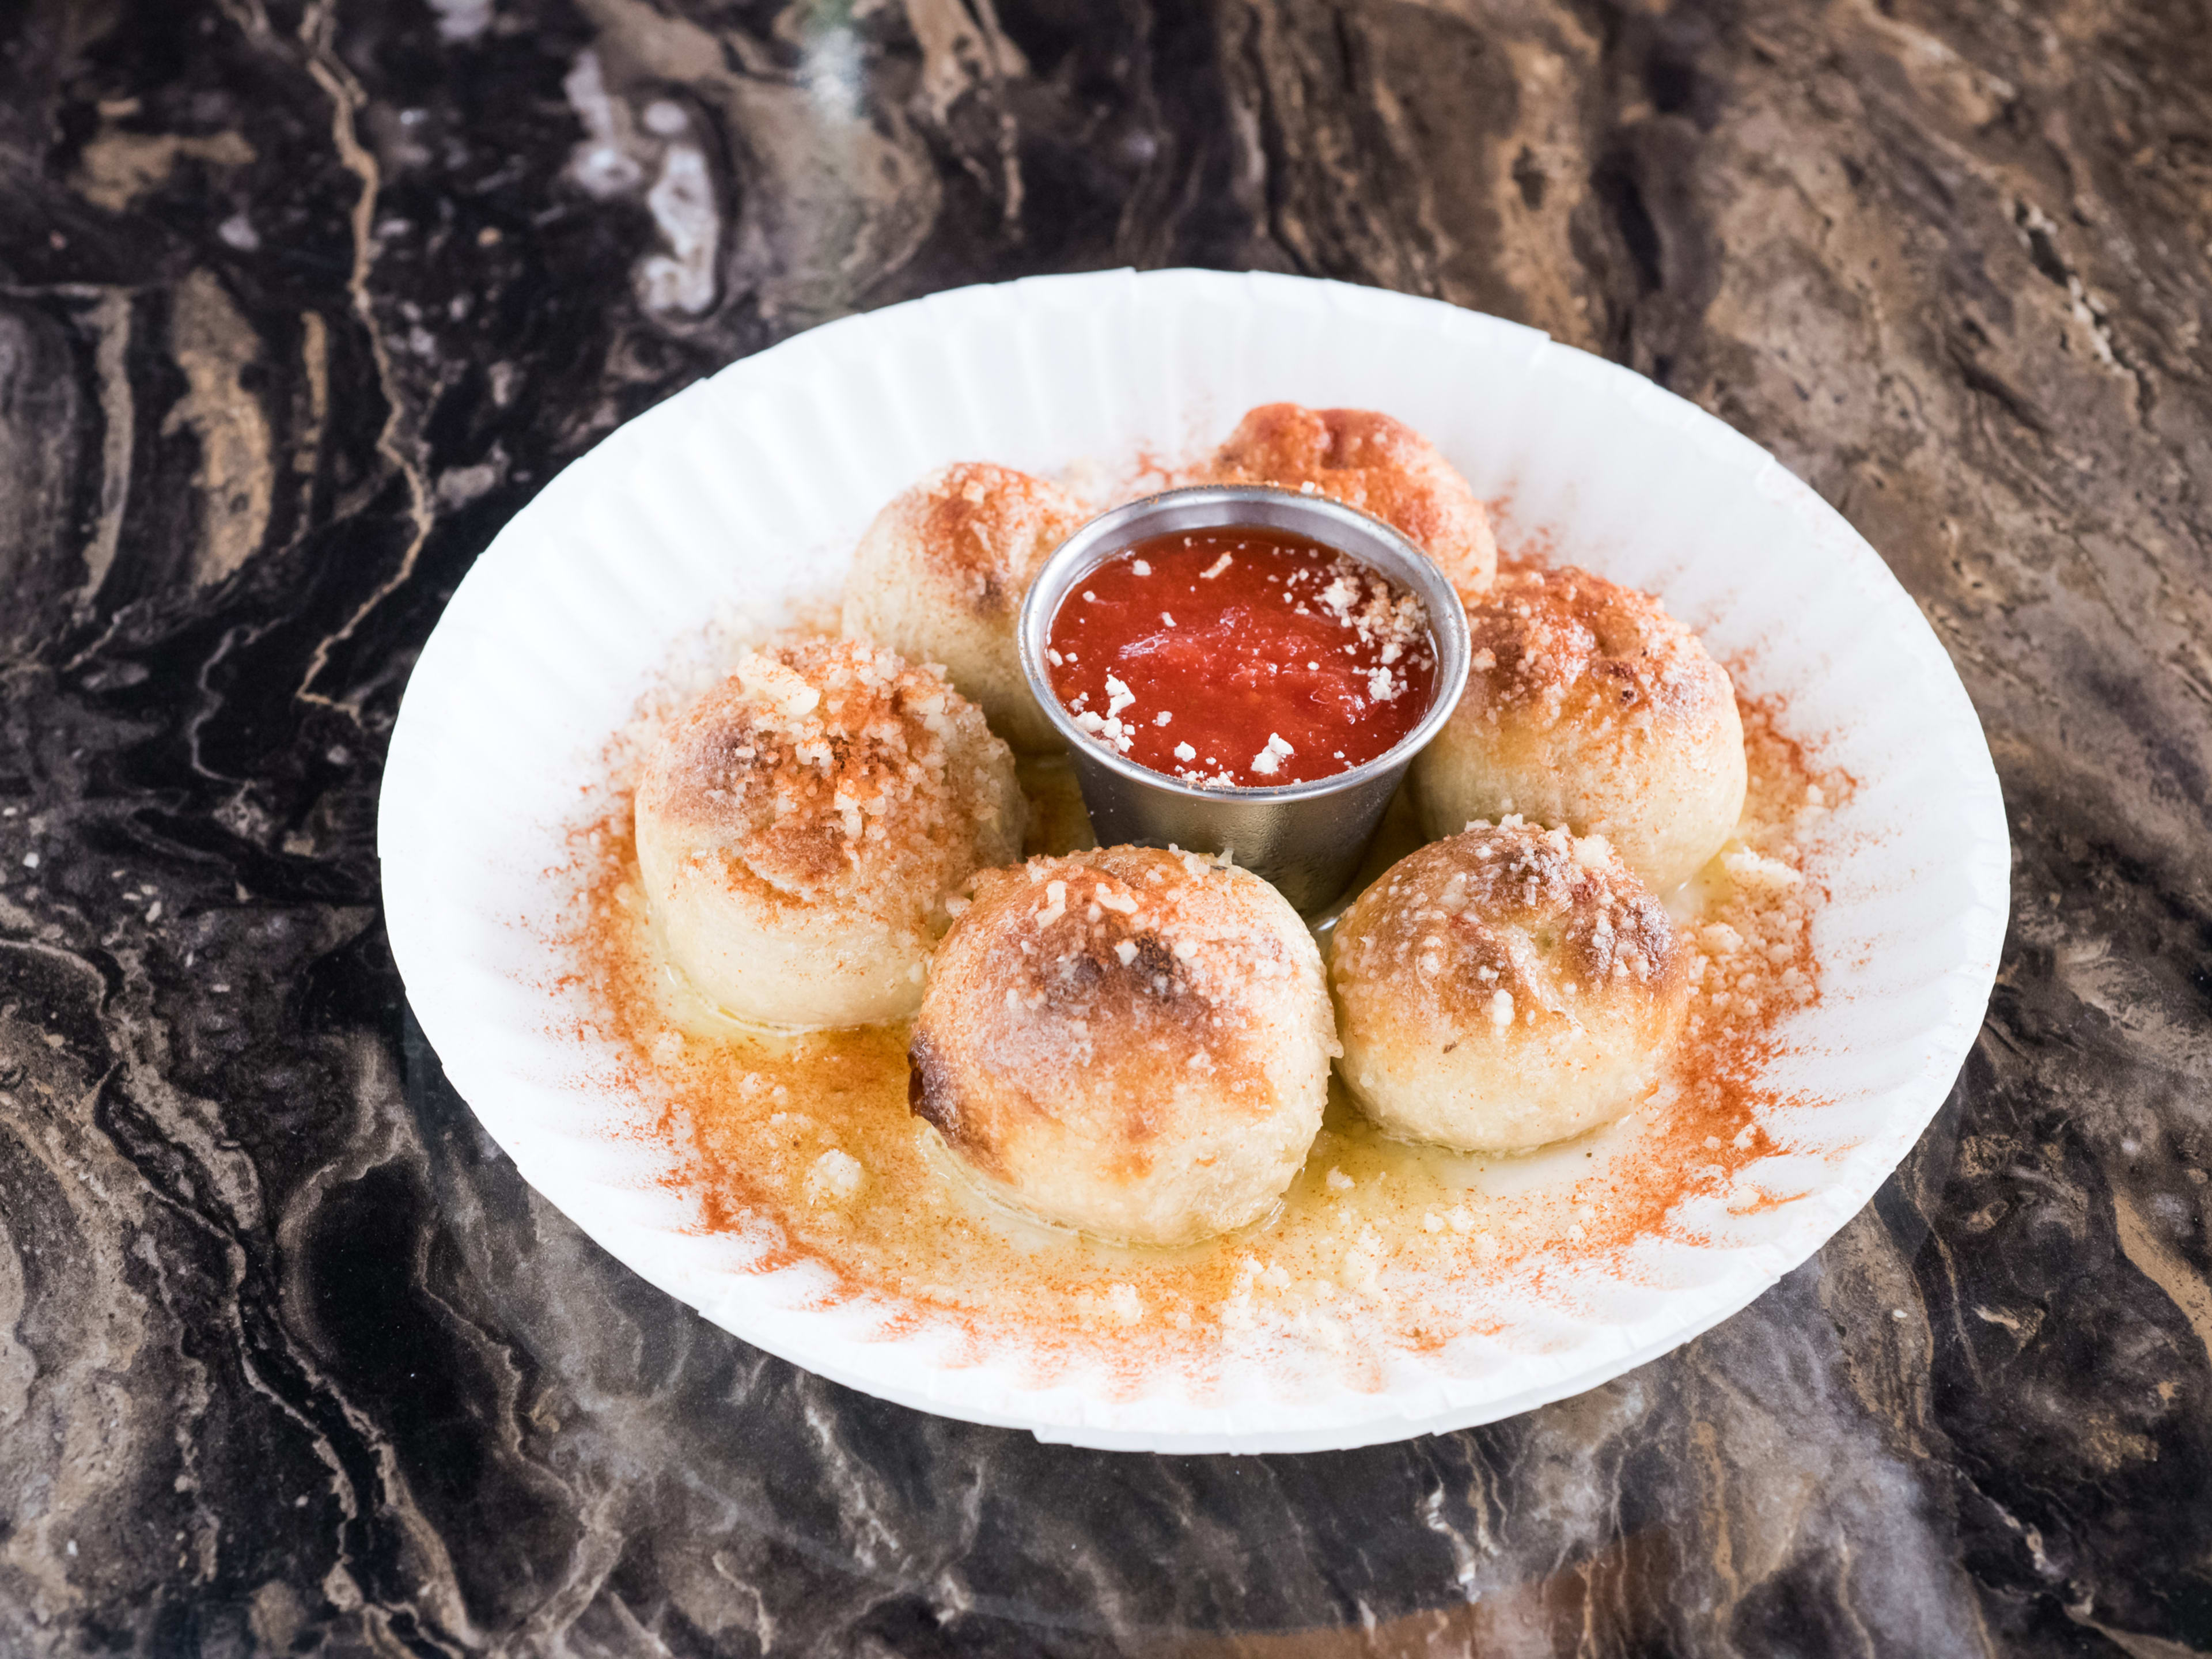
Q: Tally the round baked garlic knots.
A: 6